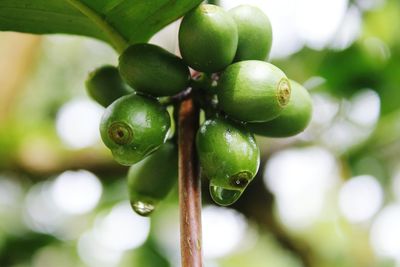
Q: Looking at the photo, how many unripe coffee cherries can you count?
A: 9